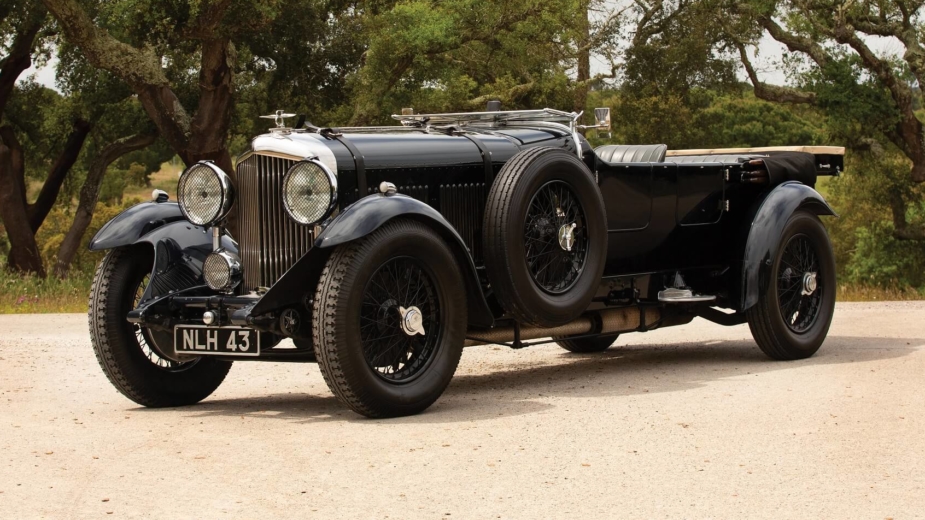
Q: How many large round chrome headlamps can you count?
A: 2